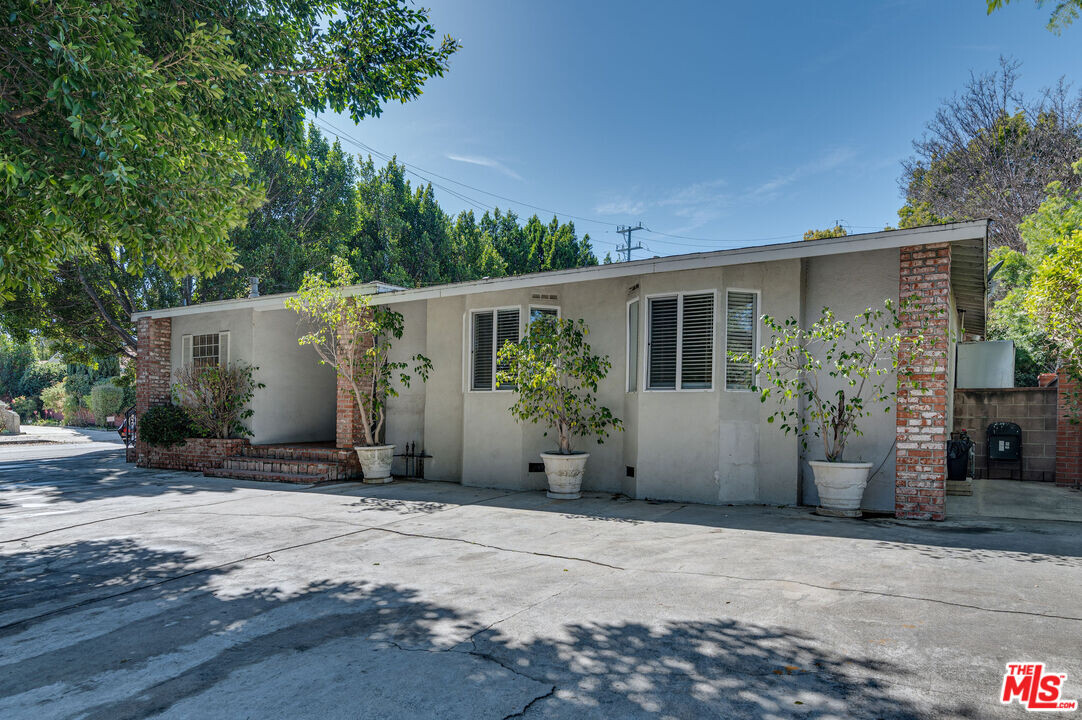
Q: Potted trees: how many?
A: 3